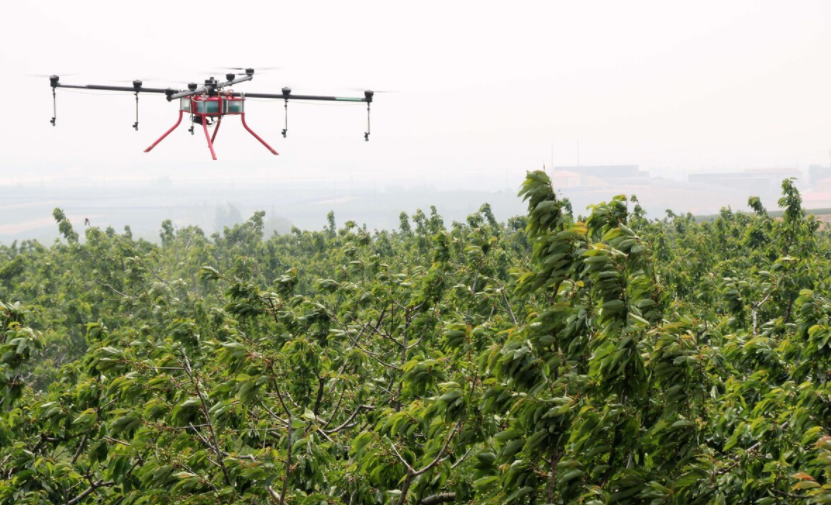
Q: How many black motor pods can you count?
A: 8